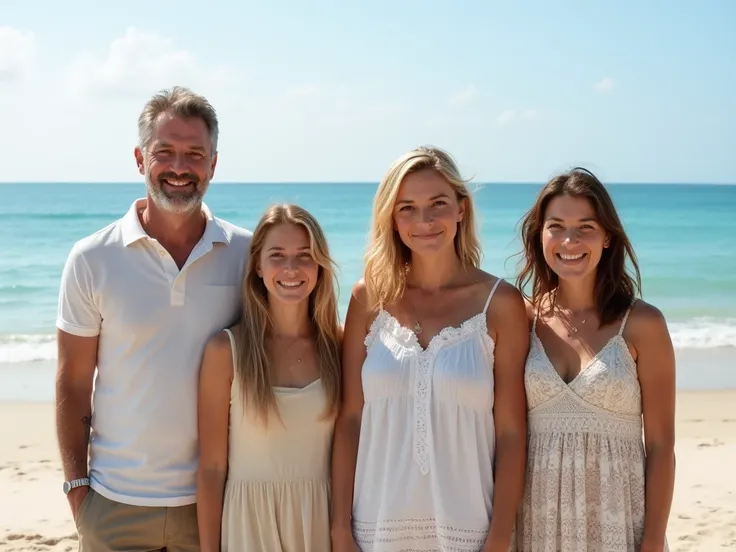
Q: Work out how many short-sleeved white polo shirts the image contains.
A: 1